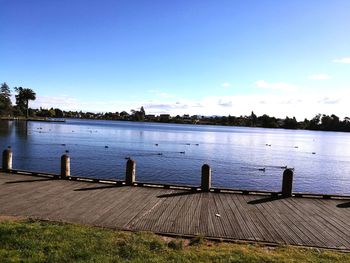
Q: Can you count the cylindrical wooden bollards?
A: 5